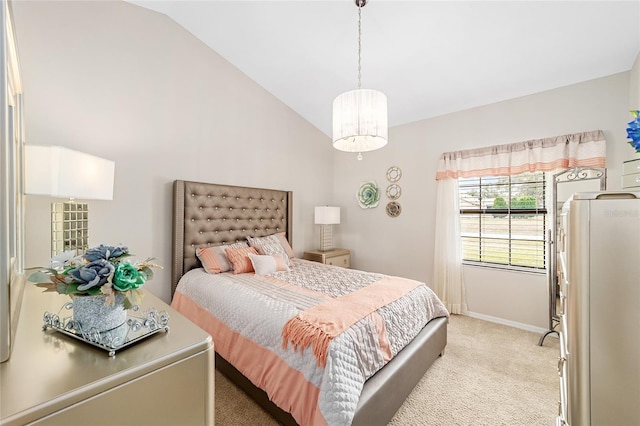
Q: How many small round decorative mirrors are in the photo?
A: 3